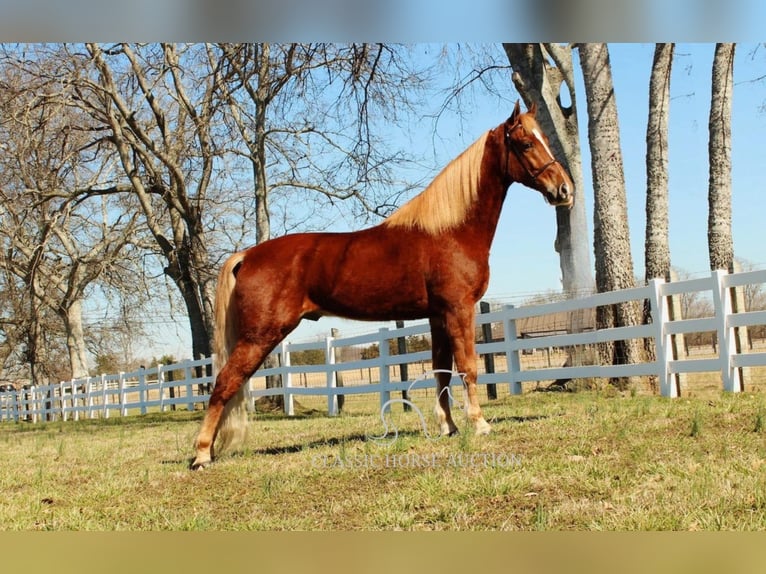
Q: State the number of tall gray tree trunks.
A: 4